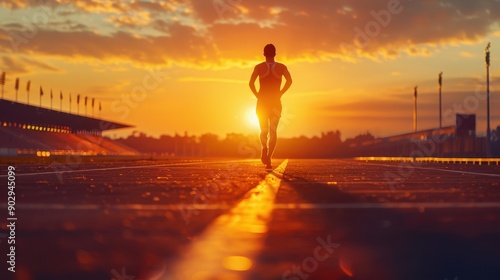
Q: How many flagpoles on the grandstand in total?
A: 11